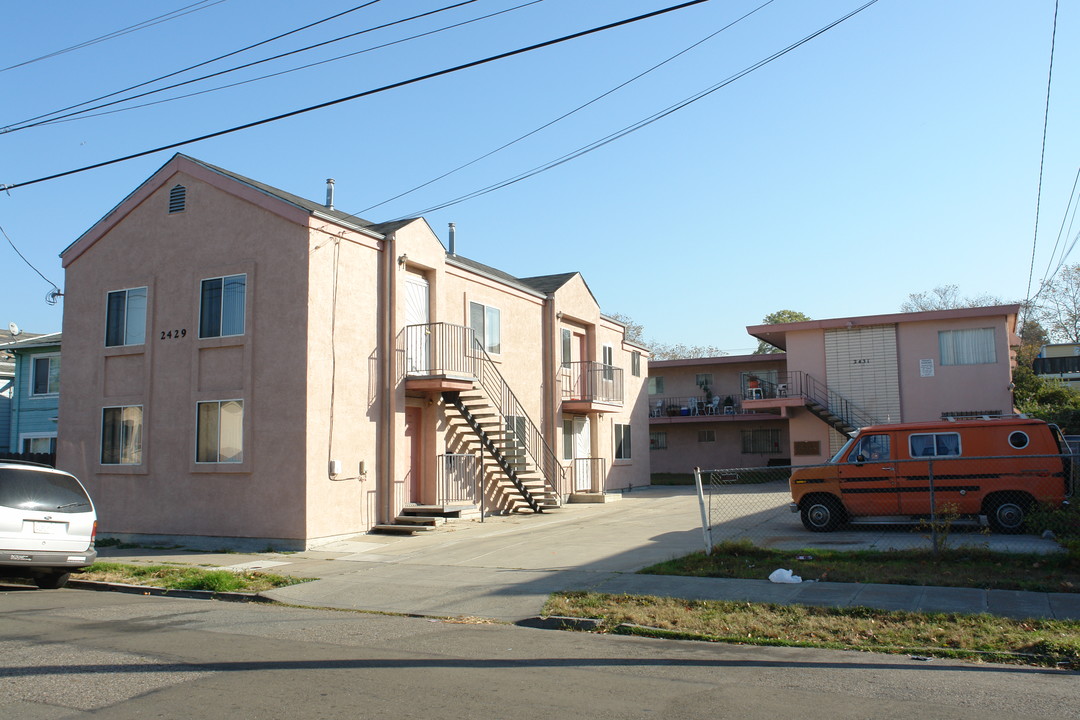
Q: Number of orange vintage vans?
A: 1